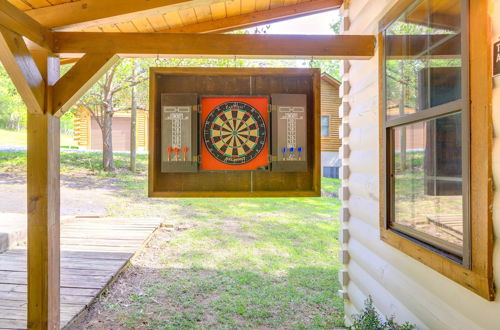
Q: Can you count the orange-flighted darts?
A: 3